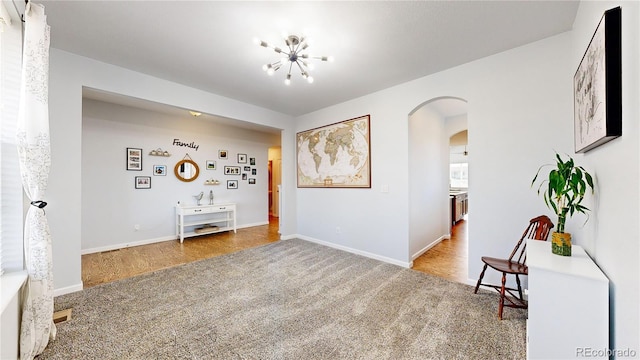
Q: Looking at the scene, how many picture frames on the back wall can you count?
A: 13